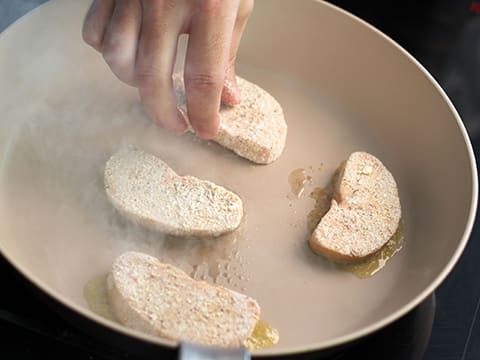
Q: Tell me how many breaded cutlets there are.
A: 4